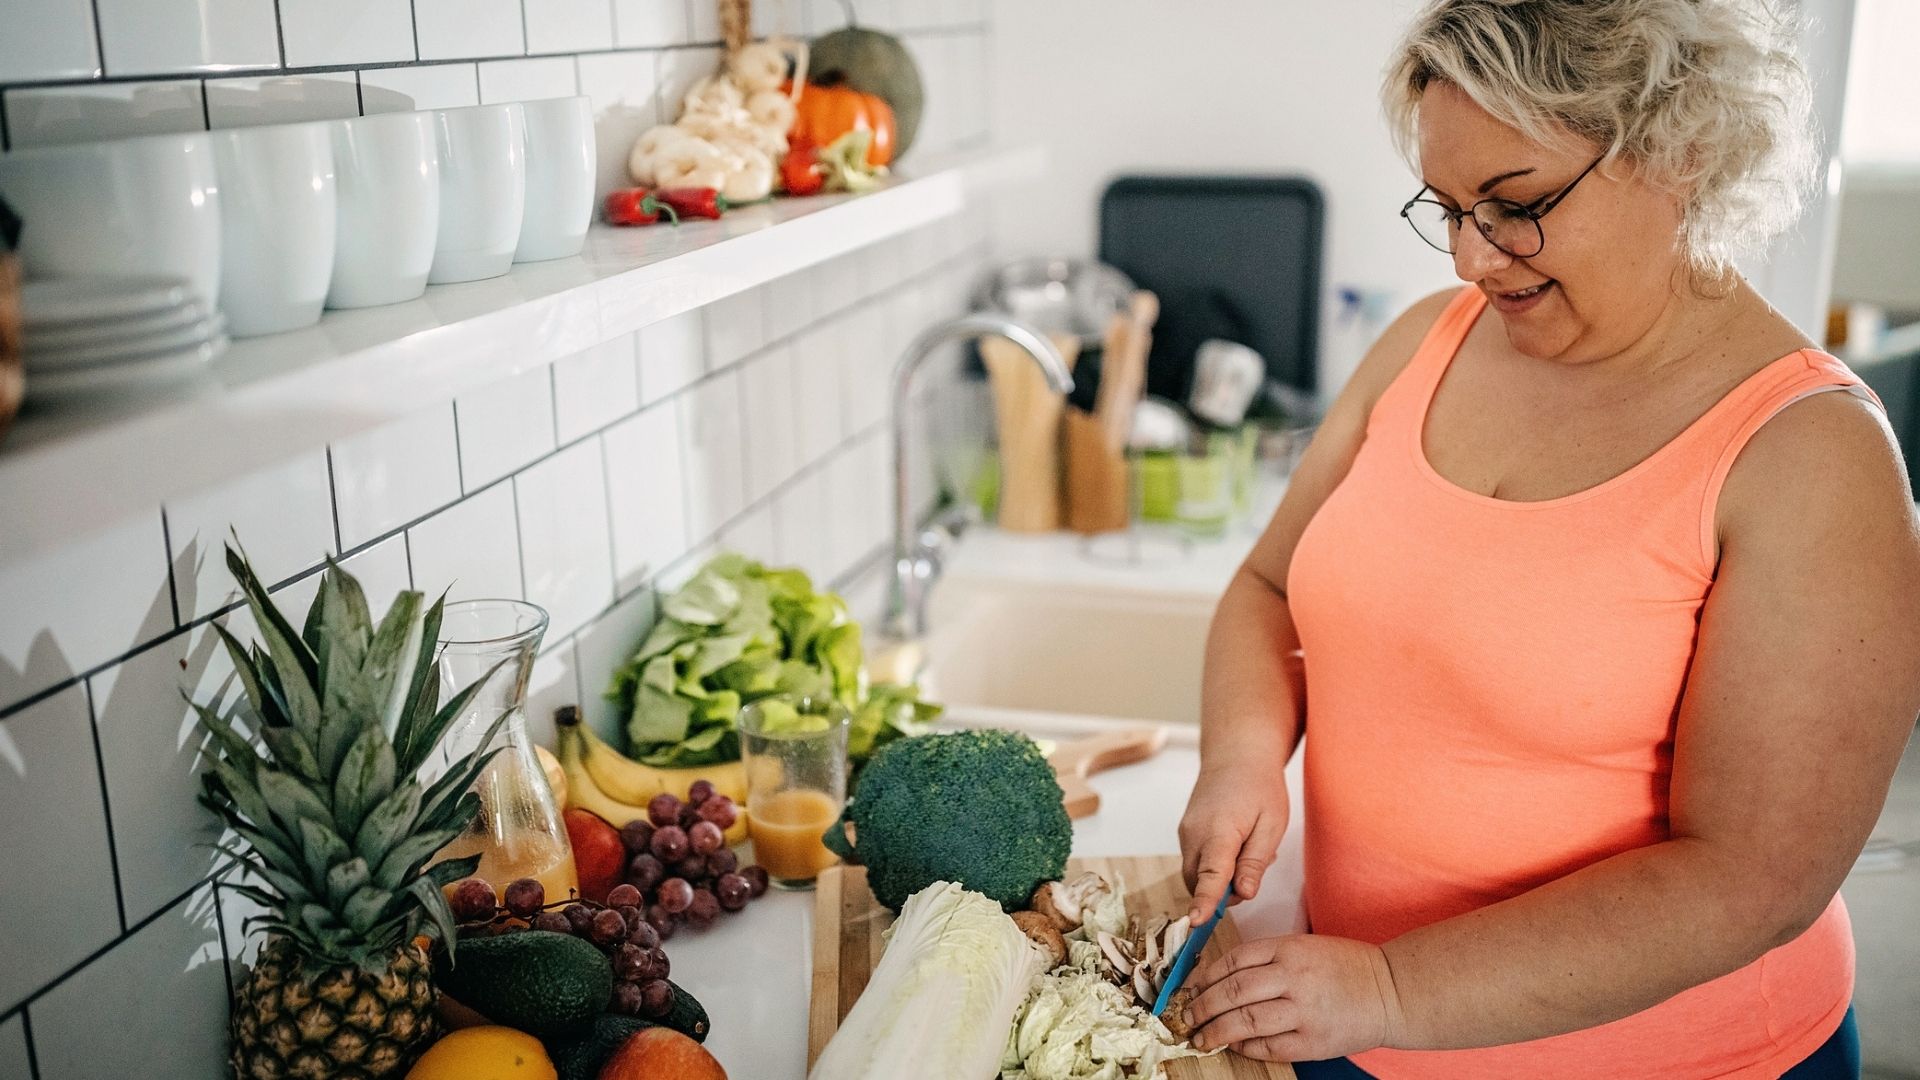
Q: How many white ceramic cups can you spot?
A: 5